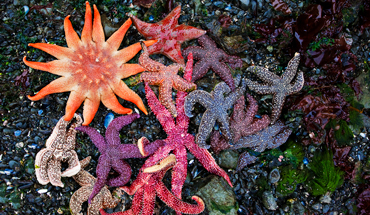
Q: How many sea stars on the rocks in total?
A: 13